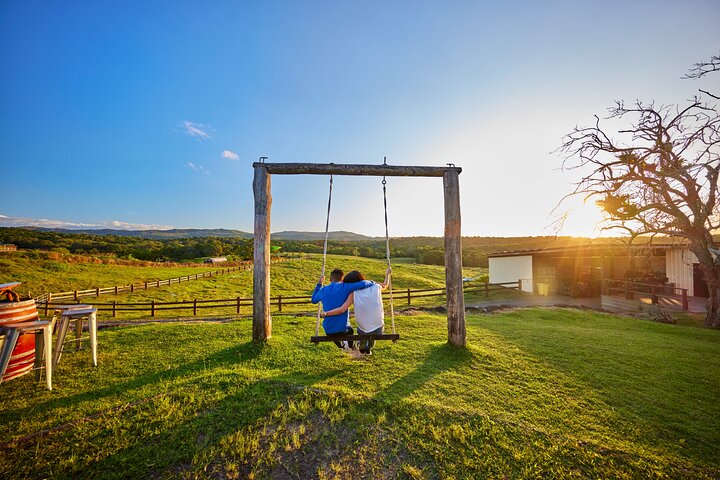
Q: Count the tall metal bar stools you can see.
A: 3